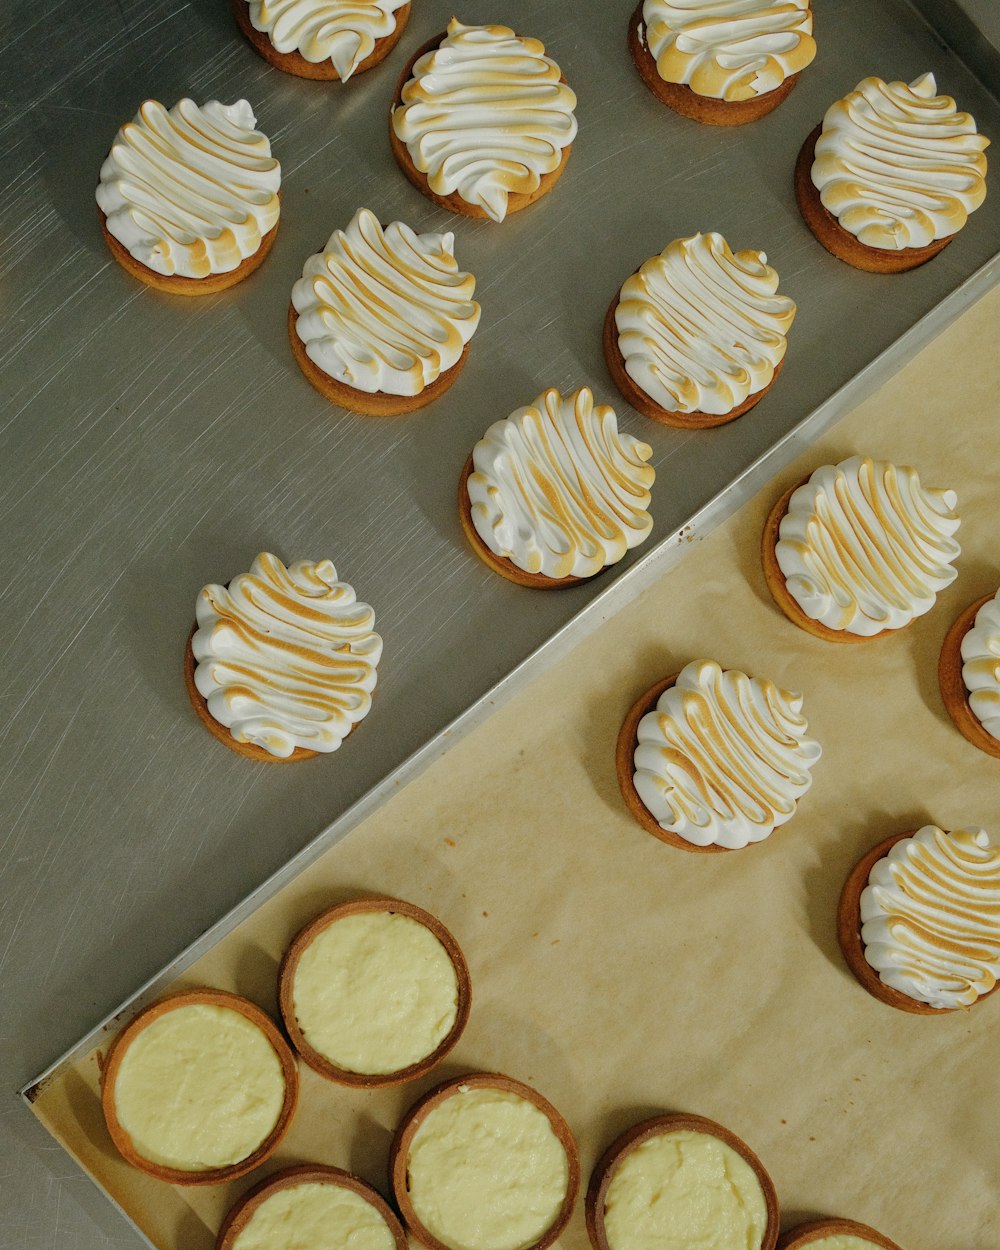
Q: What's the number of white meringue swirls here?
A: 13